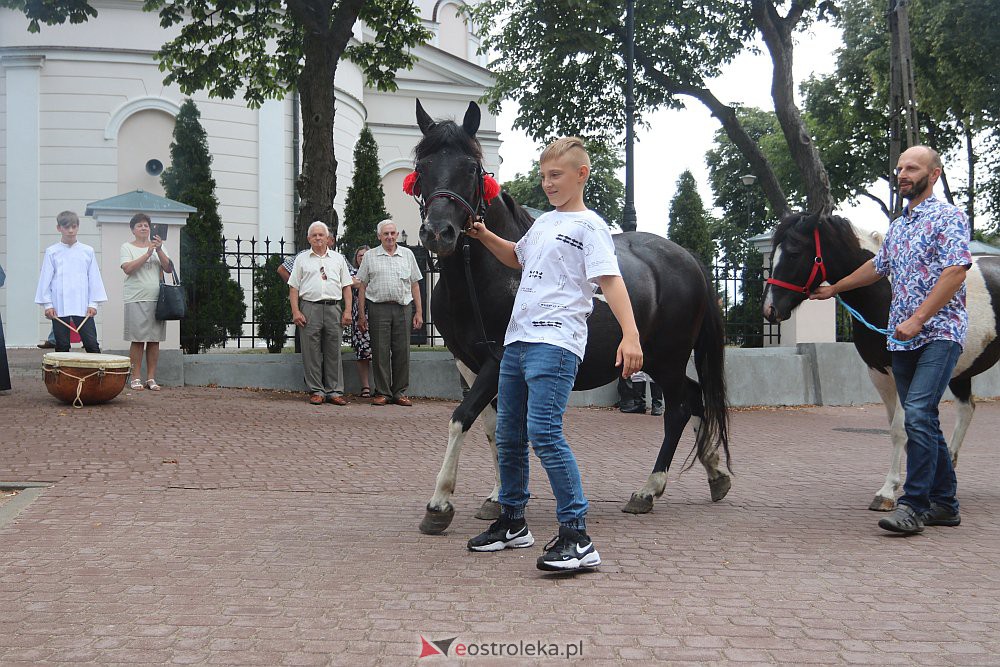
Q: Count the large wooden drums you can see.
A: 1